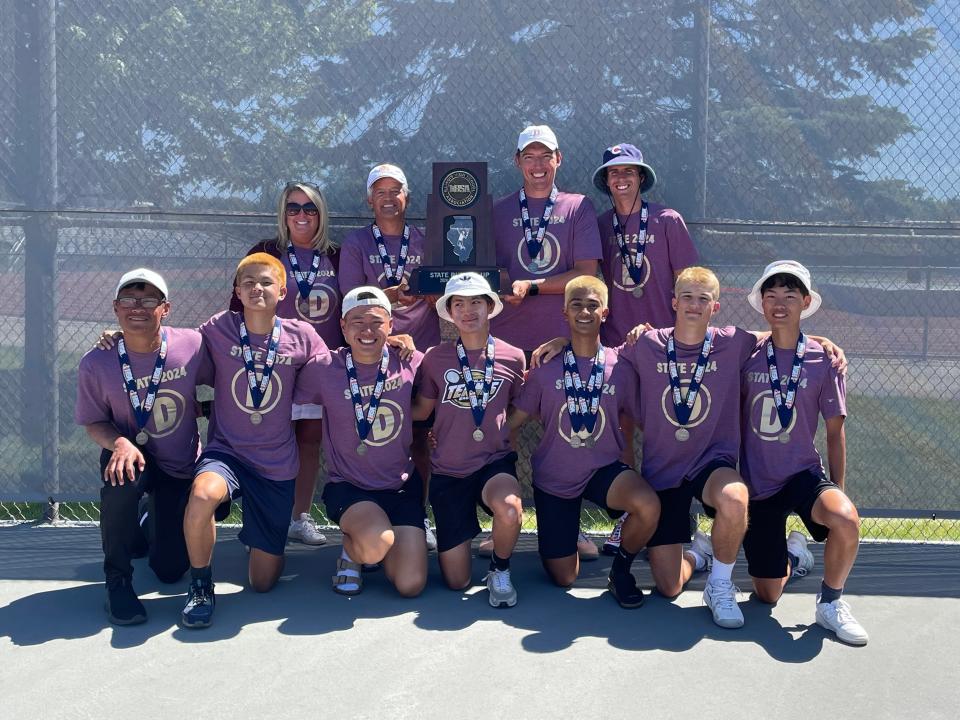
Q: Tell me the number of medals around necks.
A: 12